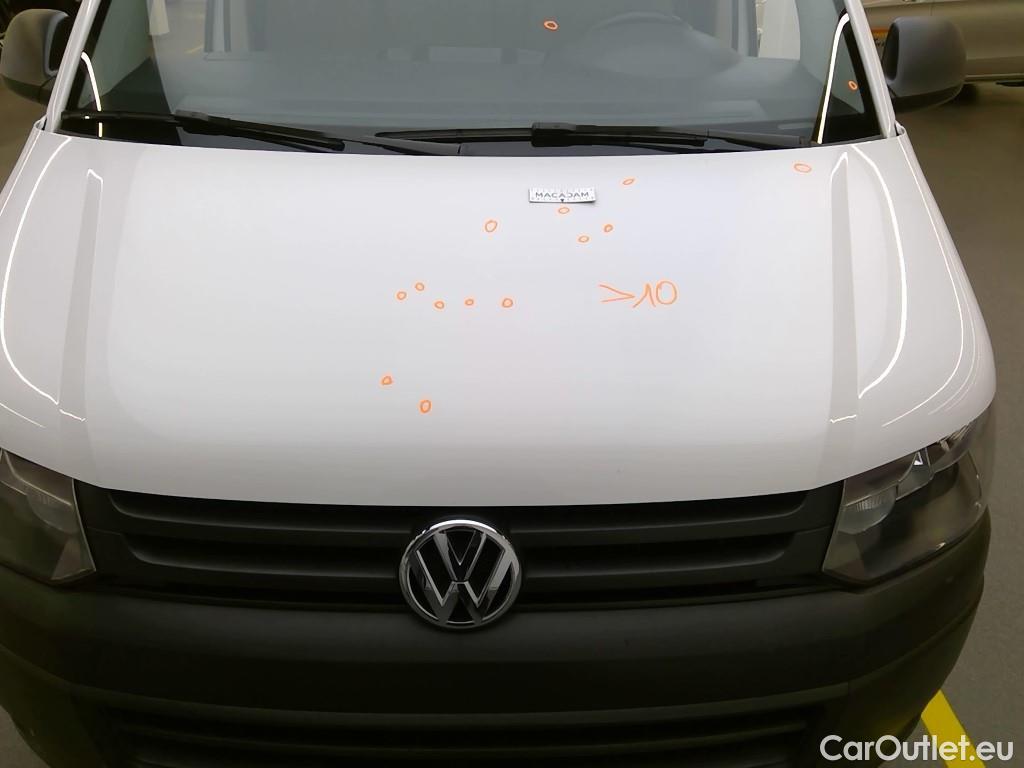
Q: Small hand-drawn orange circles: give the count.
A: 15